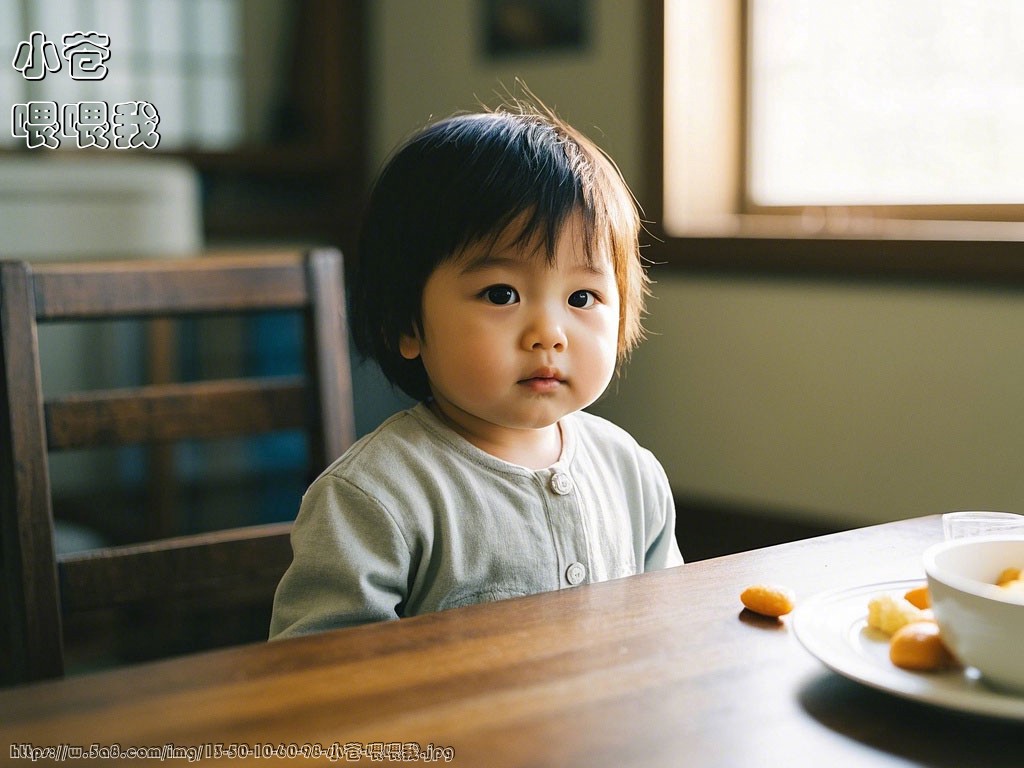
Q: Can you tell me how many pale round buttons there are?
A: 2